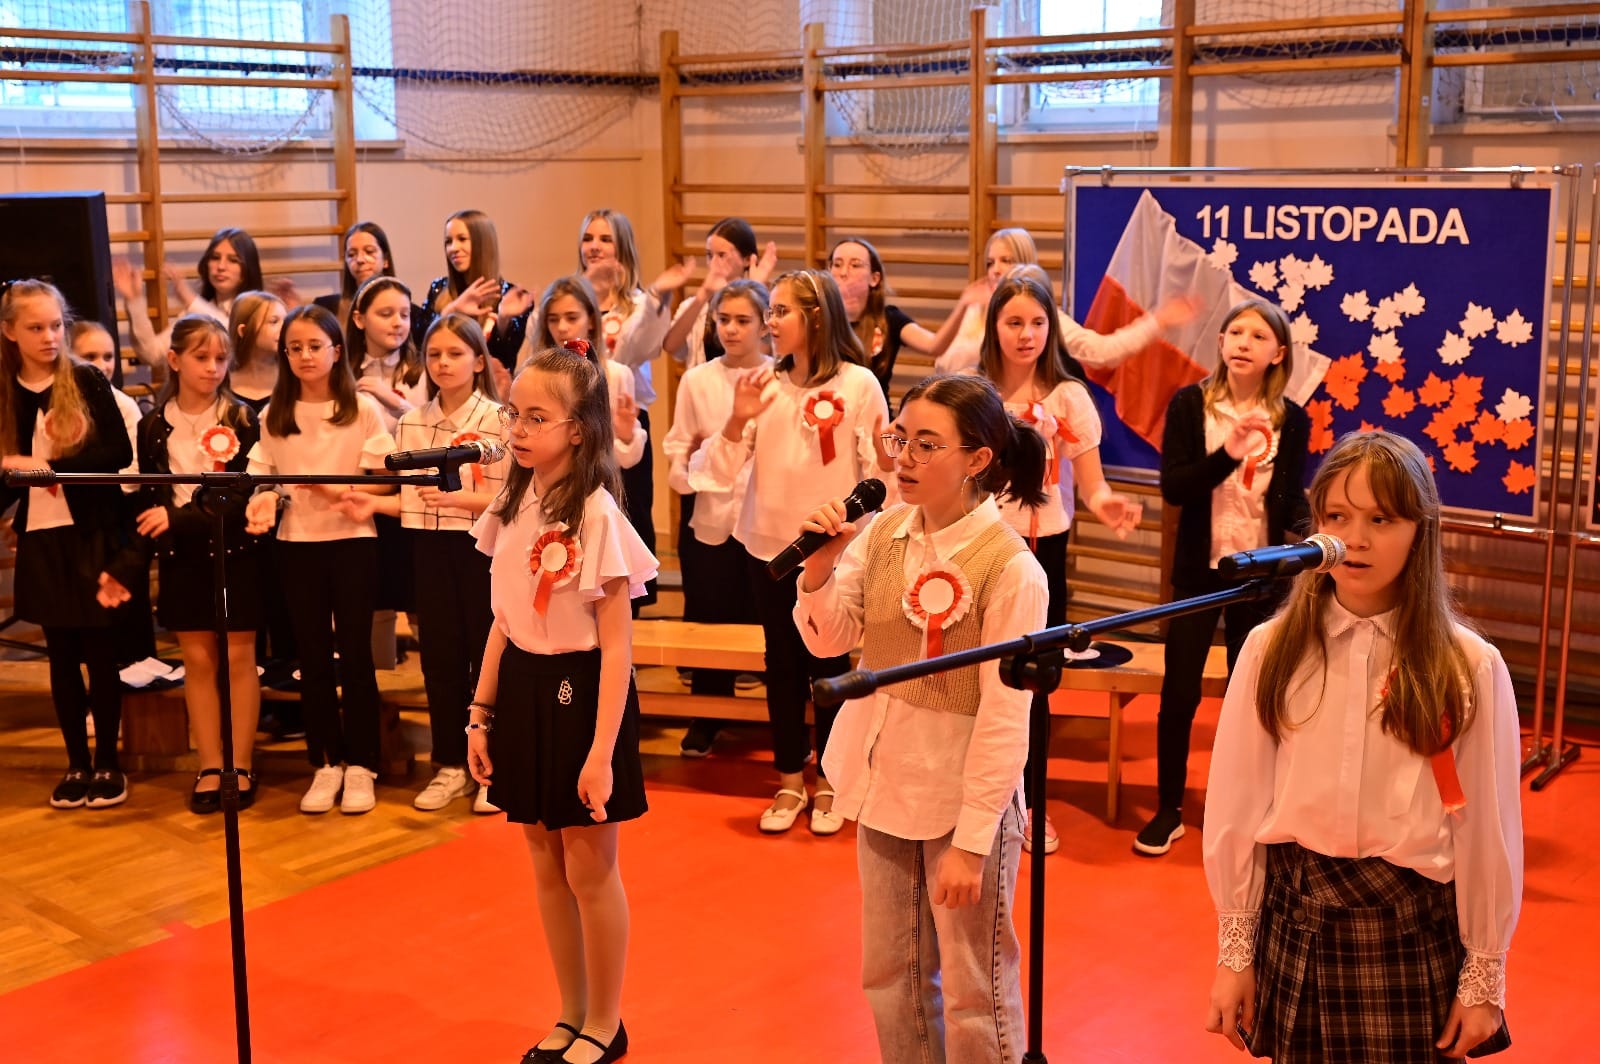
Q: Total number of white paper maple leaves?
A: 14